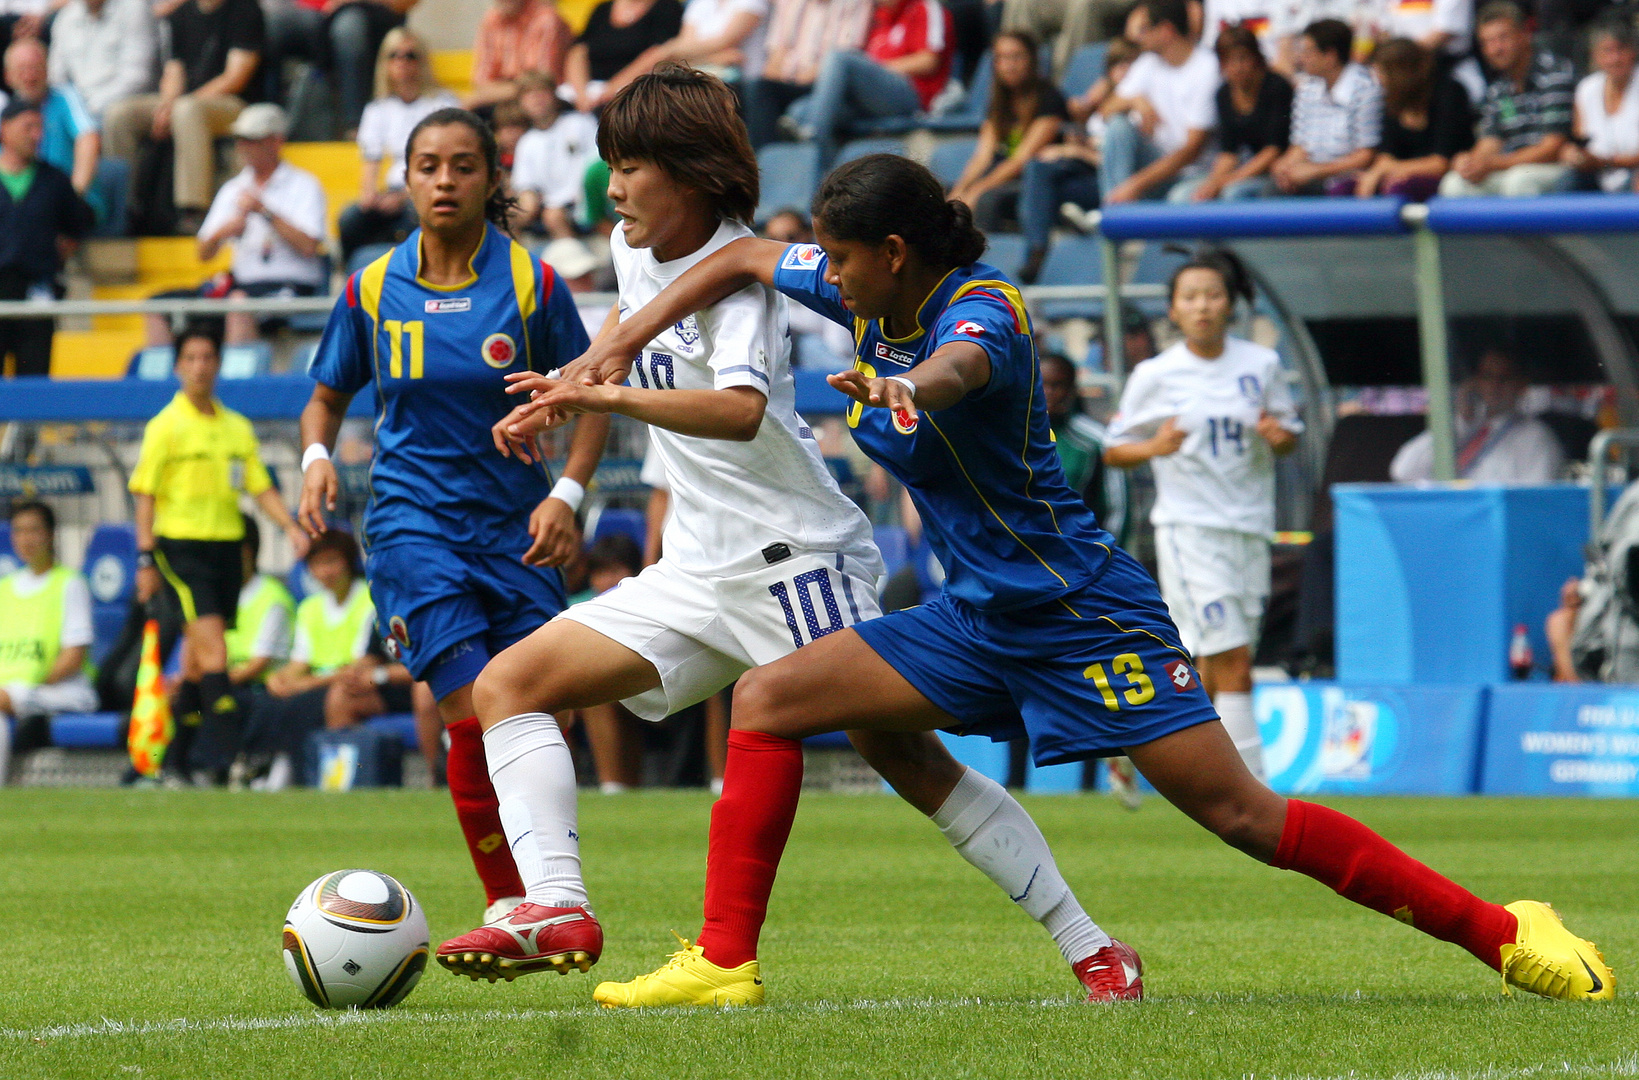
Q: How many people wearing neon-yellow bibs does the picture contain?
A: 3